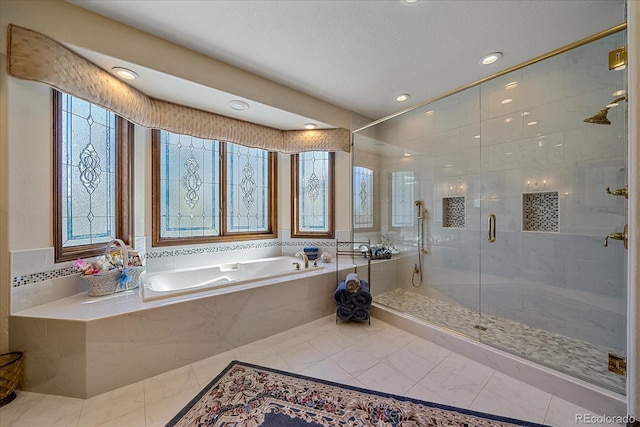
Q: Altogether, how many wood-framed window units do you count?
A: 3